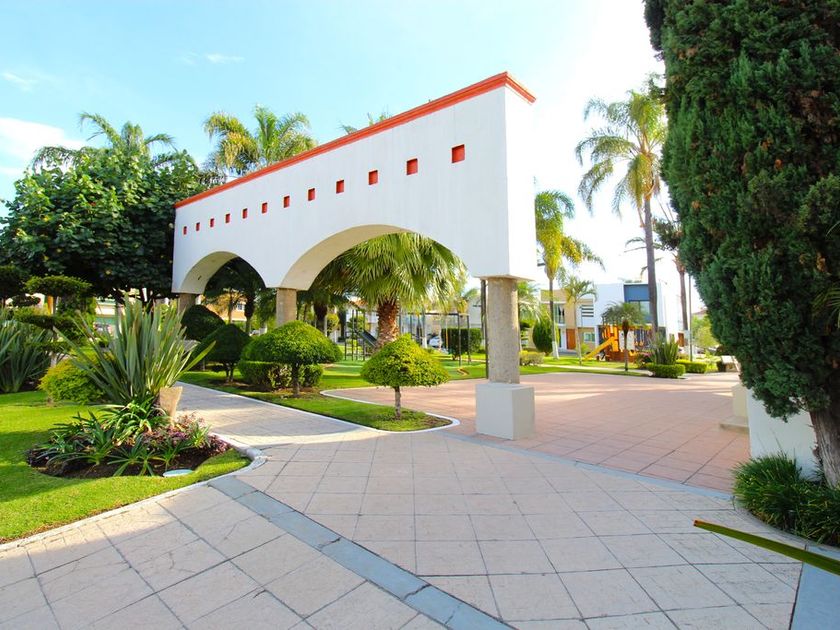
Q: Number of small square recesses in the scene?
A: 12